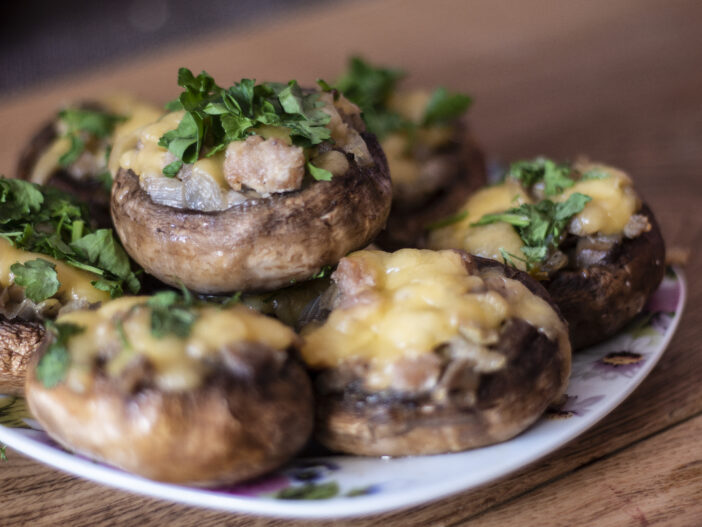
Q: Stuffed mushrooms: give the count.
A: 7